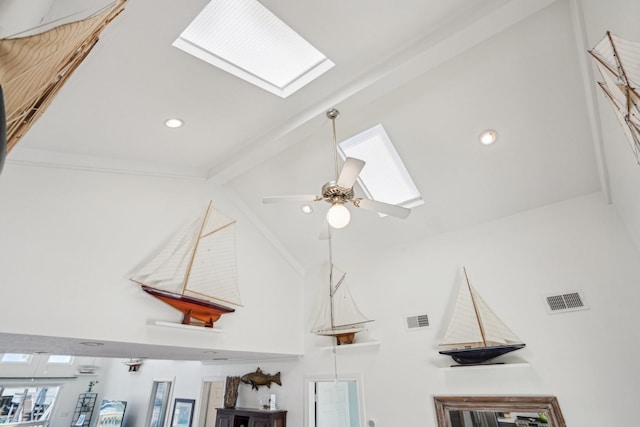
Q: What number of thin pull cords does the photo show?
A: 2